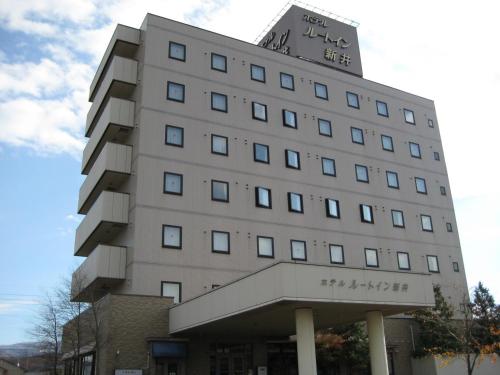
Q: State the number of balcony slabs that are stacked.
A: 6